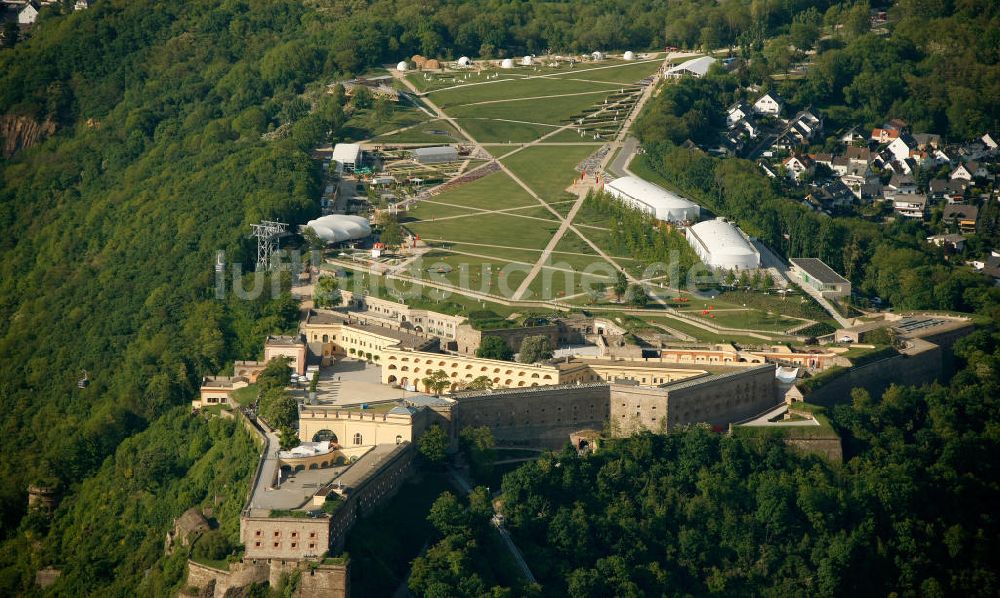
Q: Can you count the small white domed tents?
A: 6